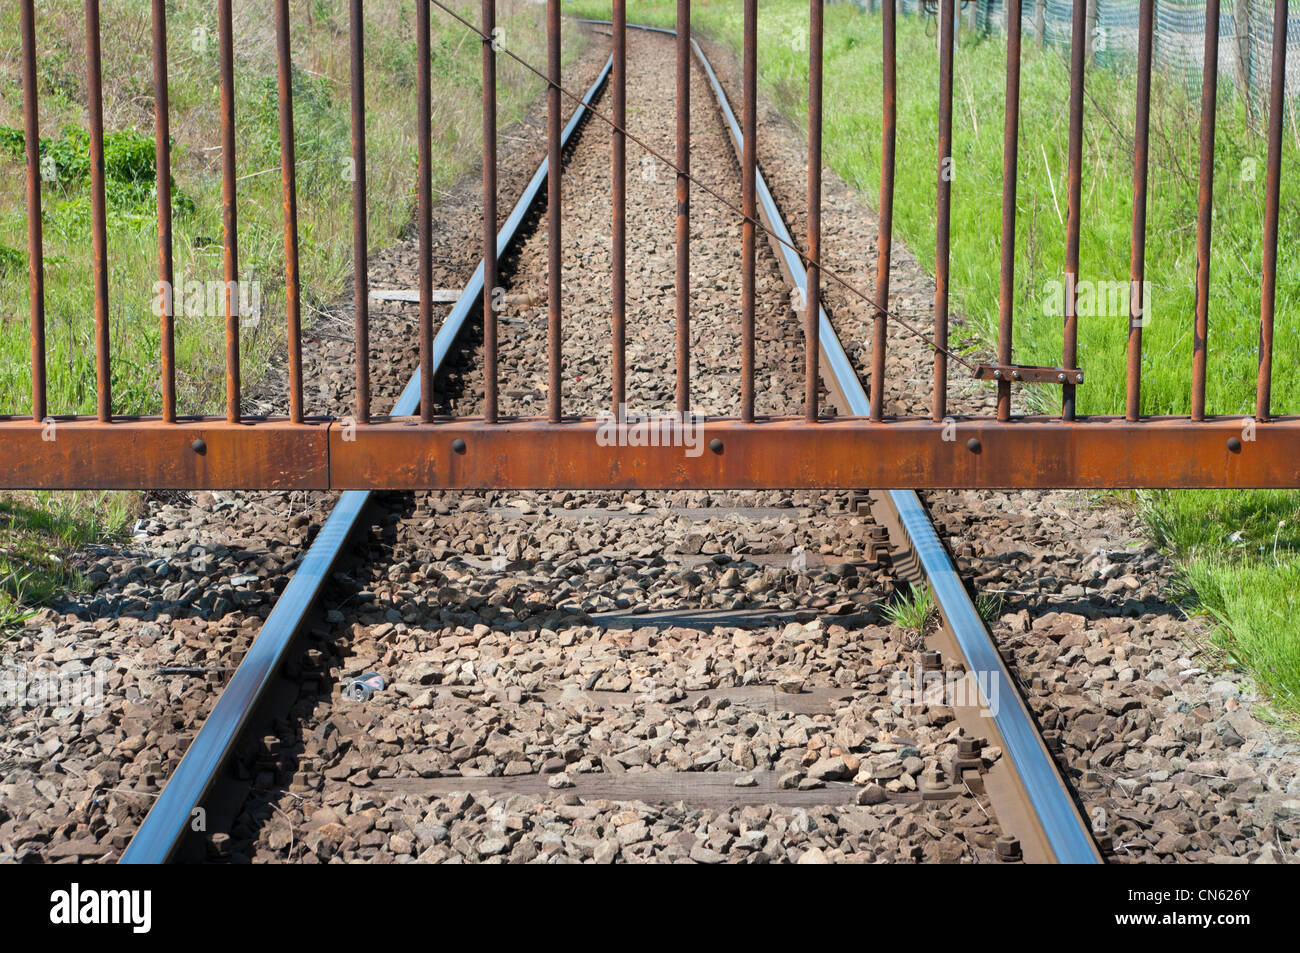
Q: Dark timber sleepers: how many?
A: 5